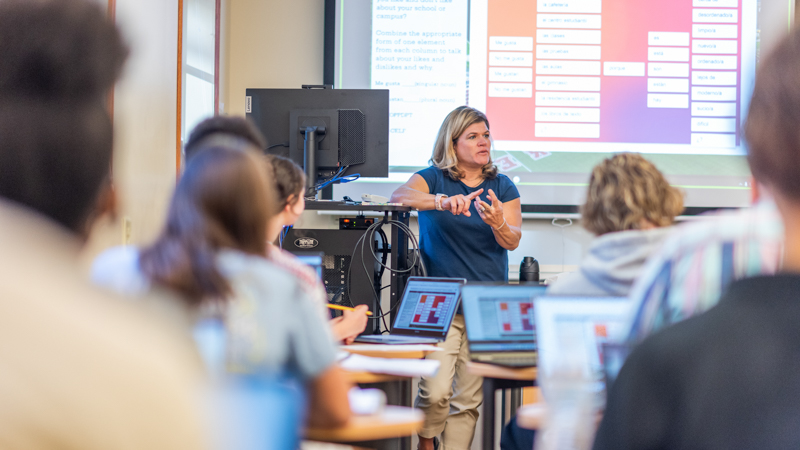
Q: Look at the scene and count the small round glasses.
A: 0